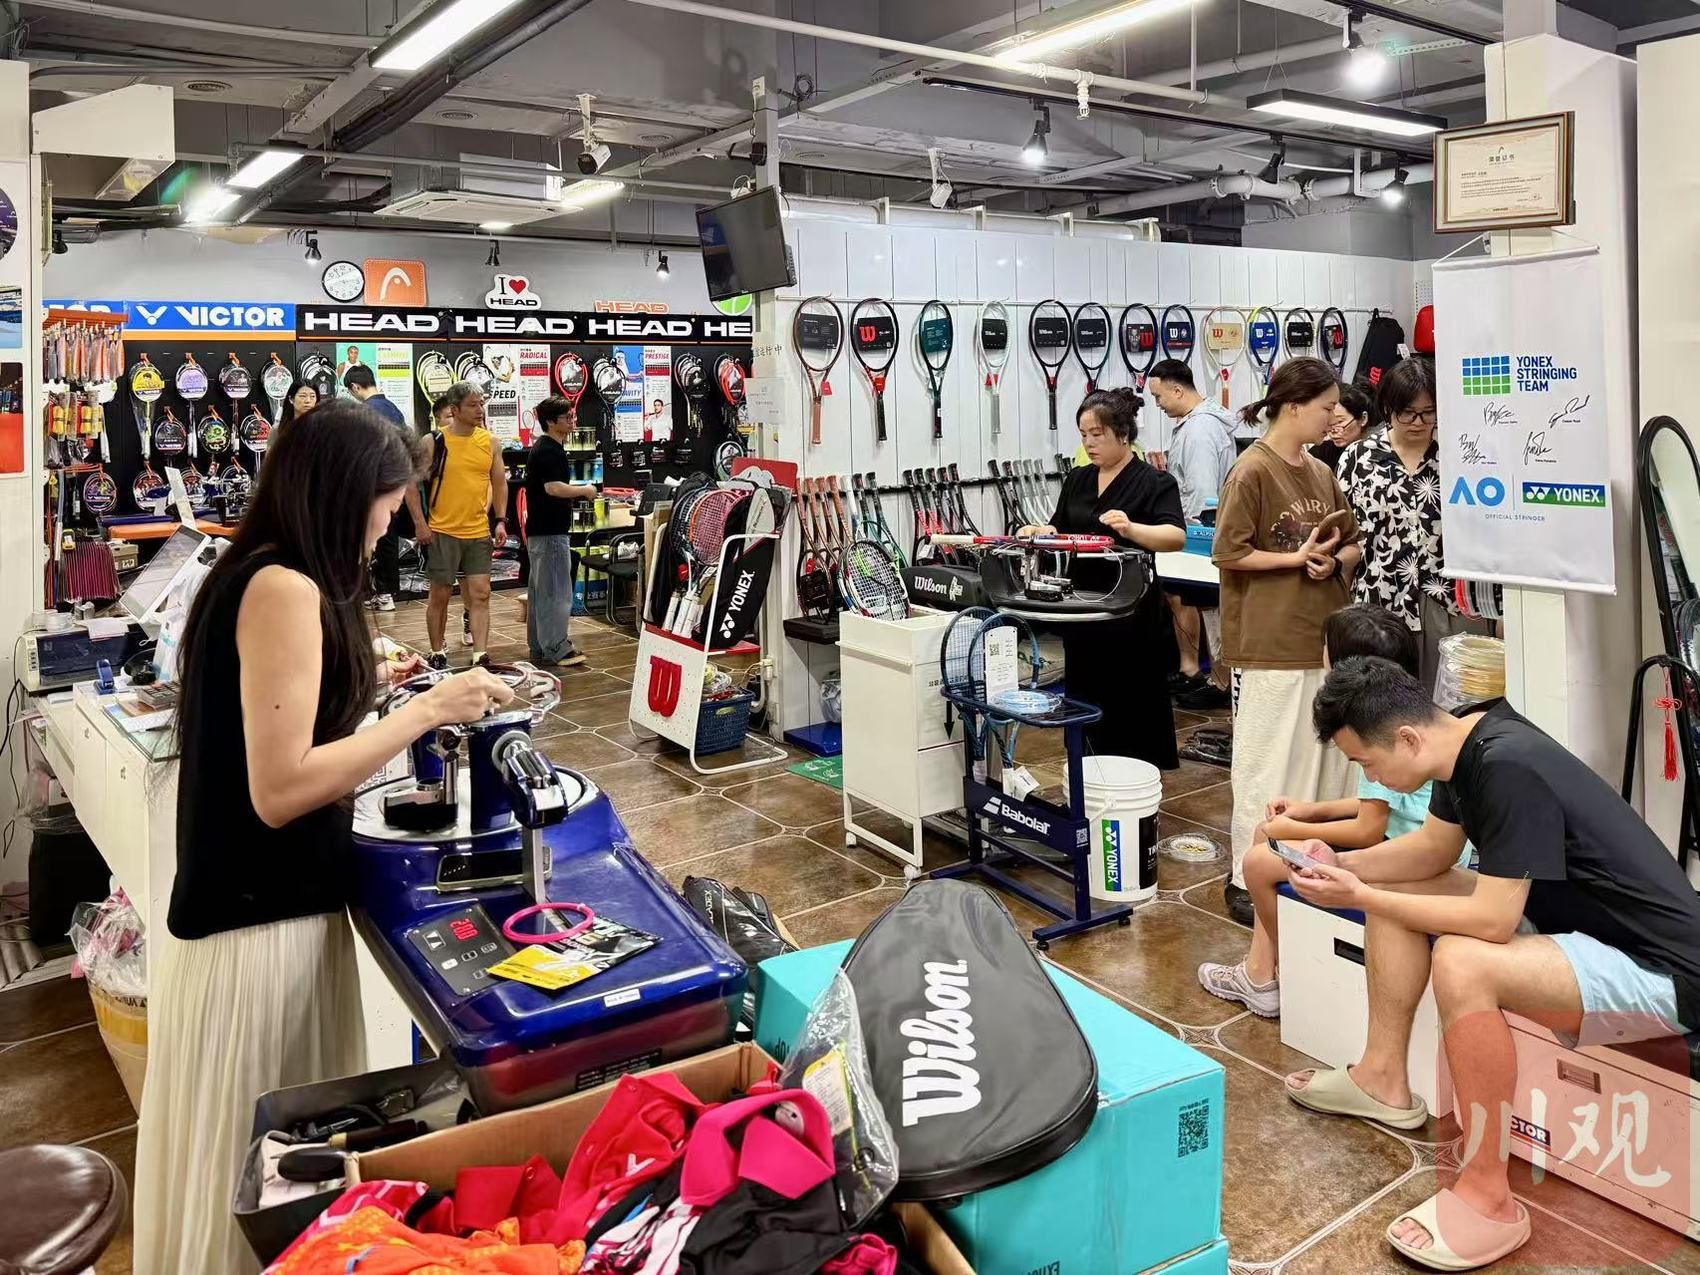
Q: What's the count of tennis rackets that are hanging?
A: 12